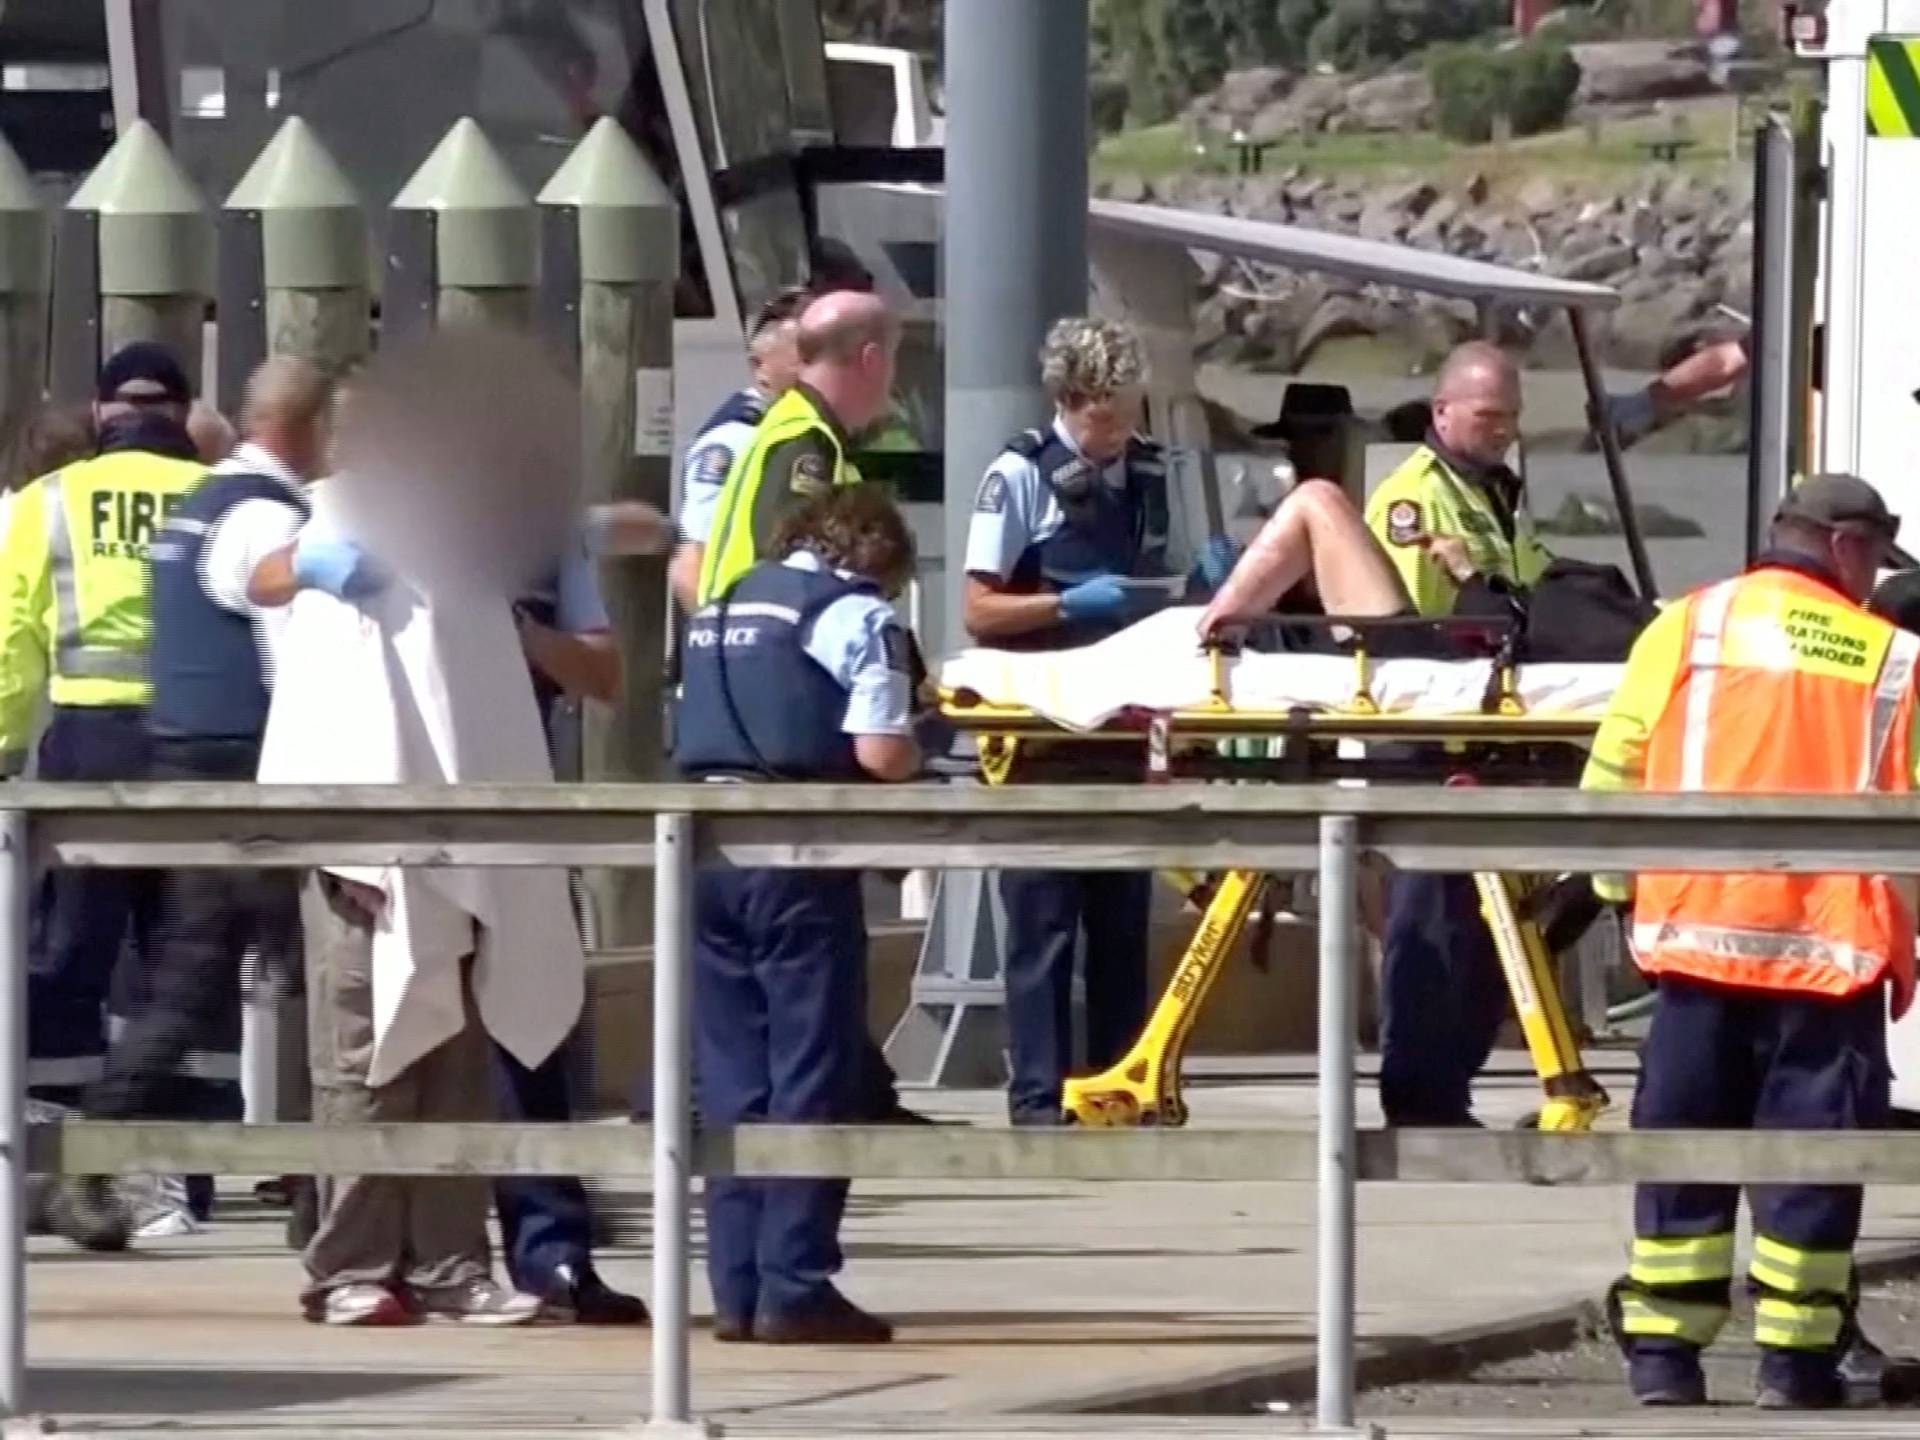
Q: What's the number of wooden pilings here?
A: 5